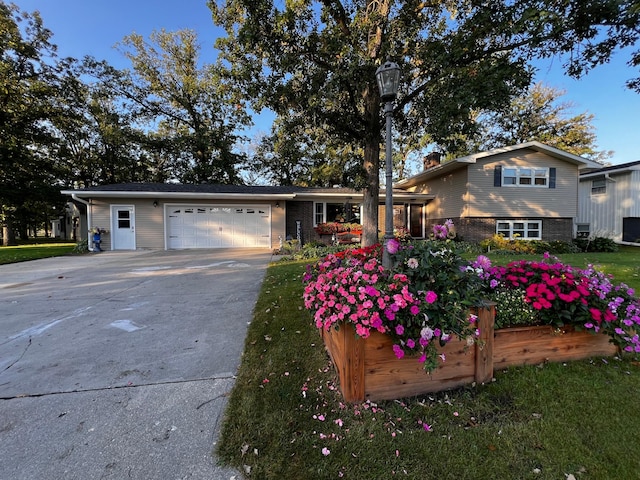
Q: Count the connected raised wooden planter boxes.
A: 2